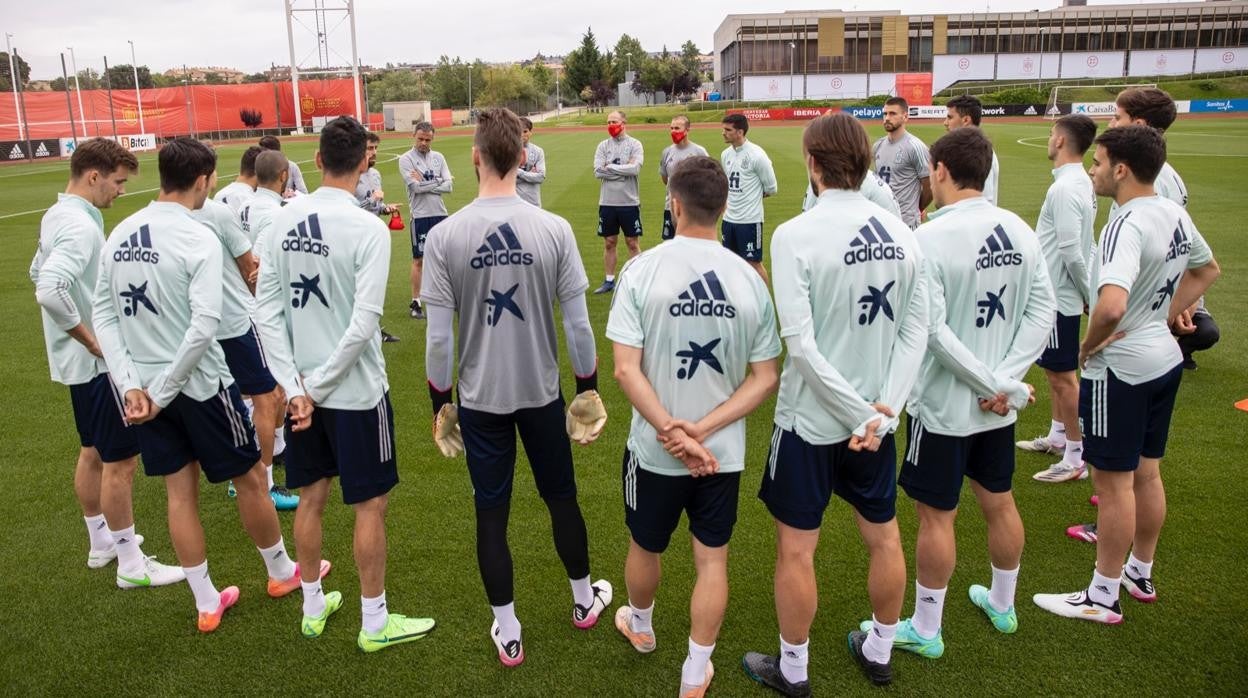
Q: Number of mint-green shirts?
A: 15